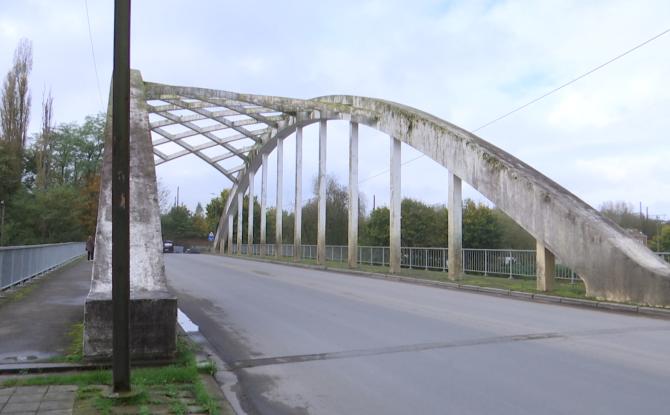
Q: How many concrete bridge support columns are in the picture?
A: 12